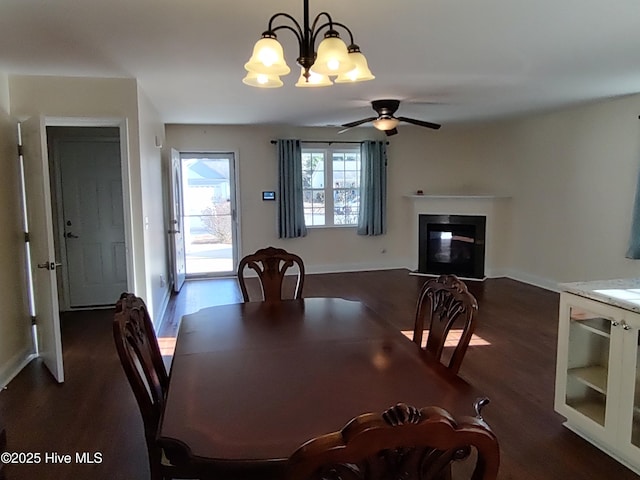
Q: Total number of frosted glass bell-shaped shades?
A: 5